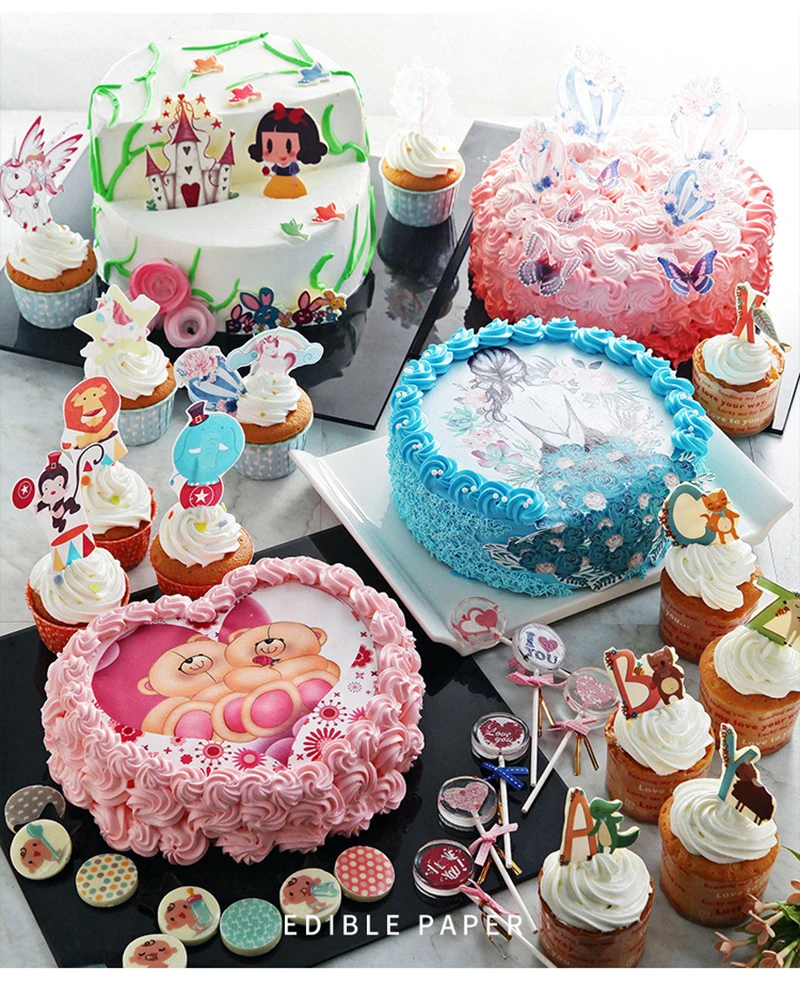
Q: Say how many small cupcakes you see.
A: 13